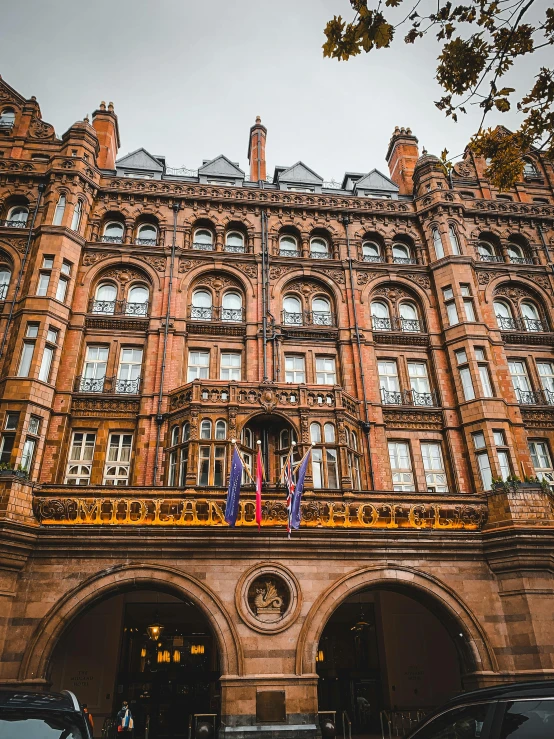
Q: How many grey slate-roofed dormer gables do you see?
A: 4